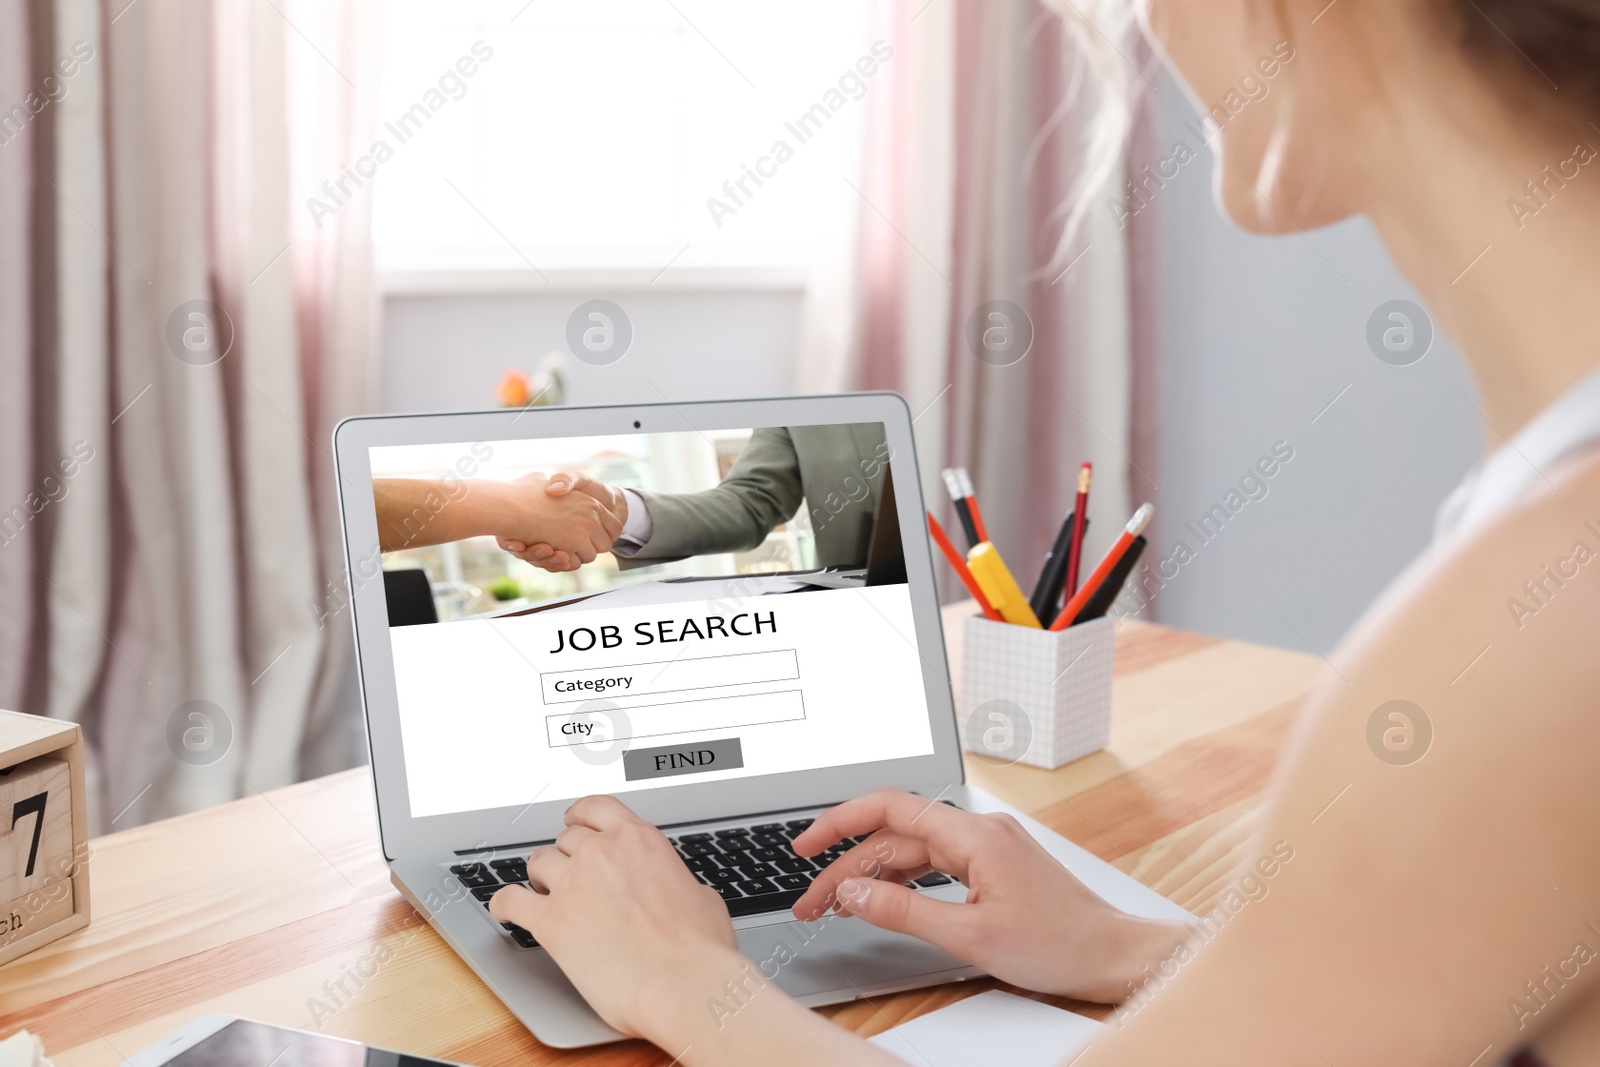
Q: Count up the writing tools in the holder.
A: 8